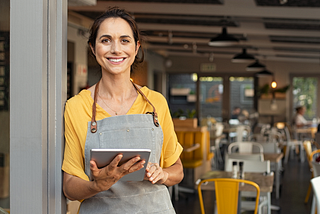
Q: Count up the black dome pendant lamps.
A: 4